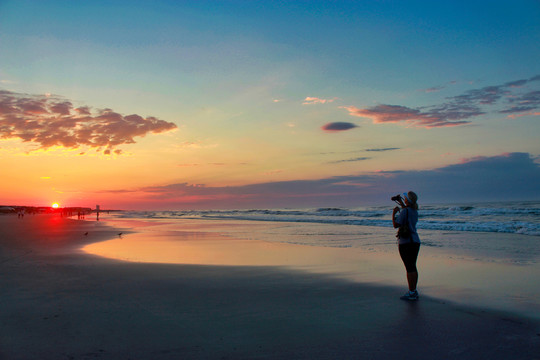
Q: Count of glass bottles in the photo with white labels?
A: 0